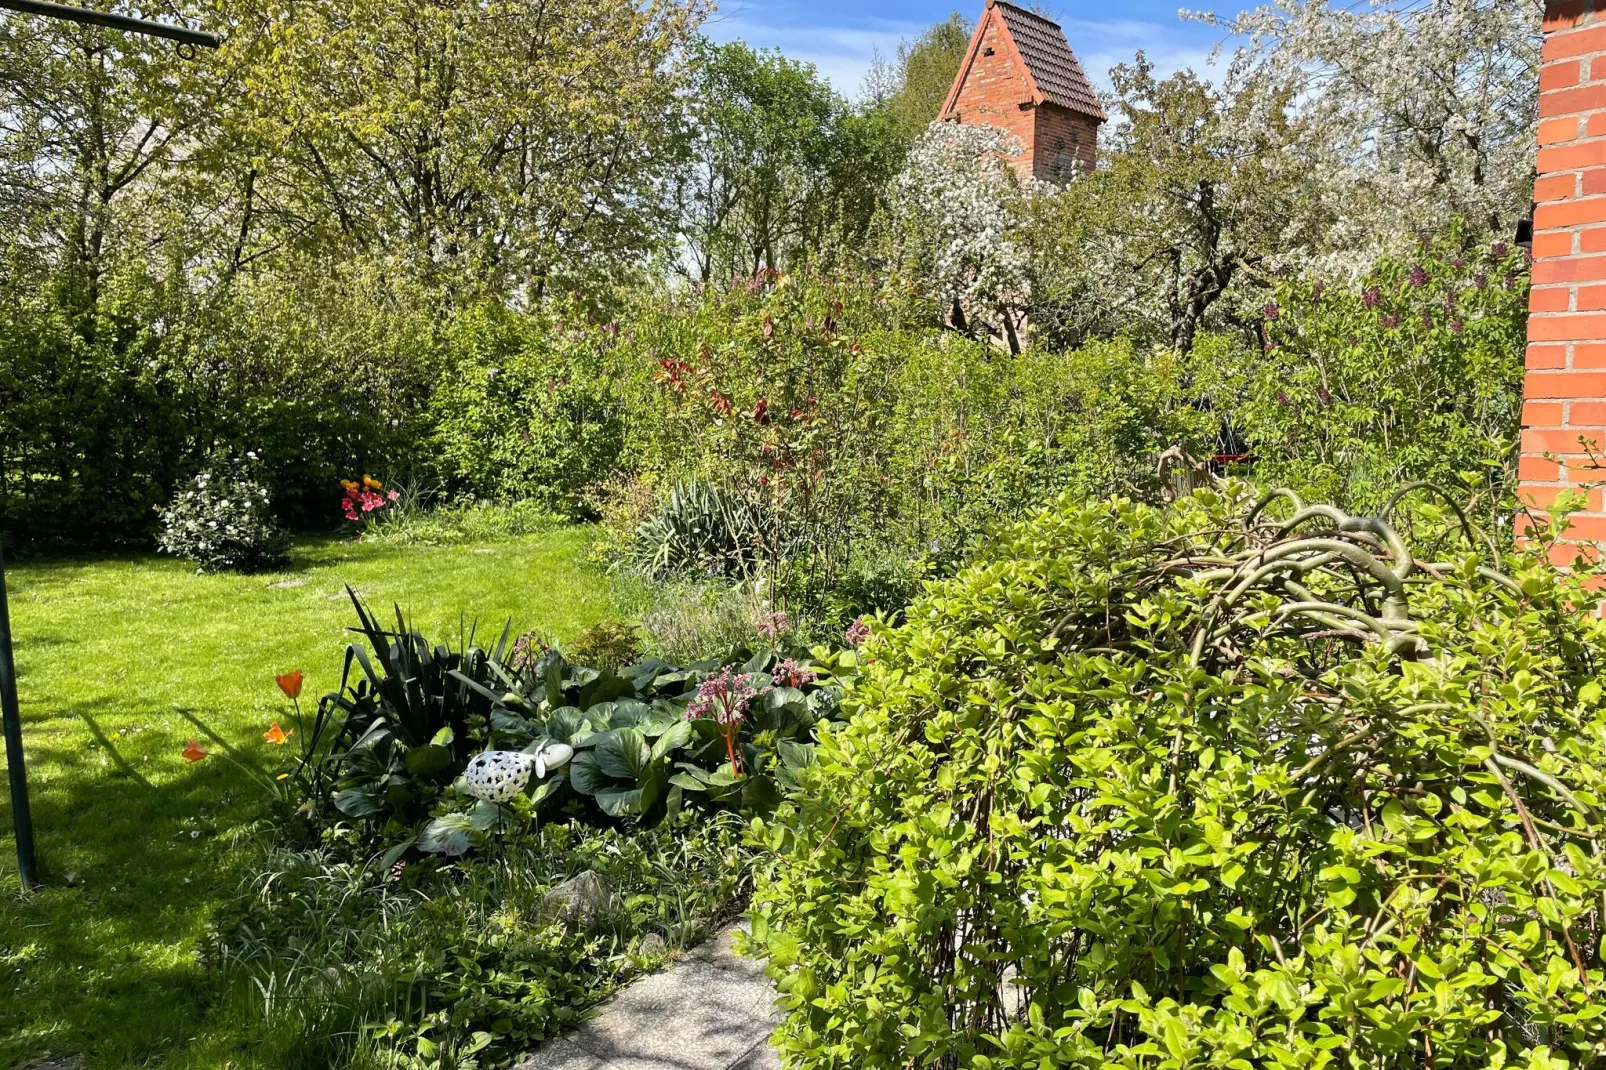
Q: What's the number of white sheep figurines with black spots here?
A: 1